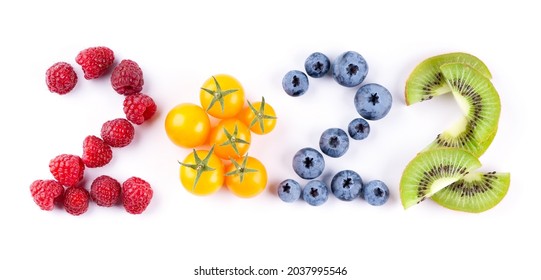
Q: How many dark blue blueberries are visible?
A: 11